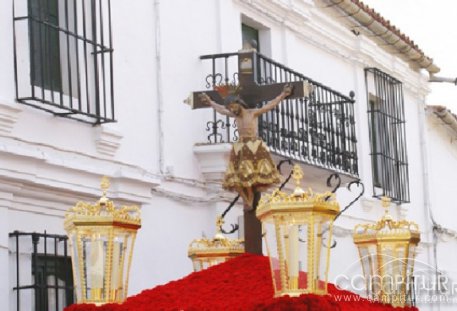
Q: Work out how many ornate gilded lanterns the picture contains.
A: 4